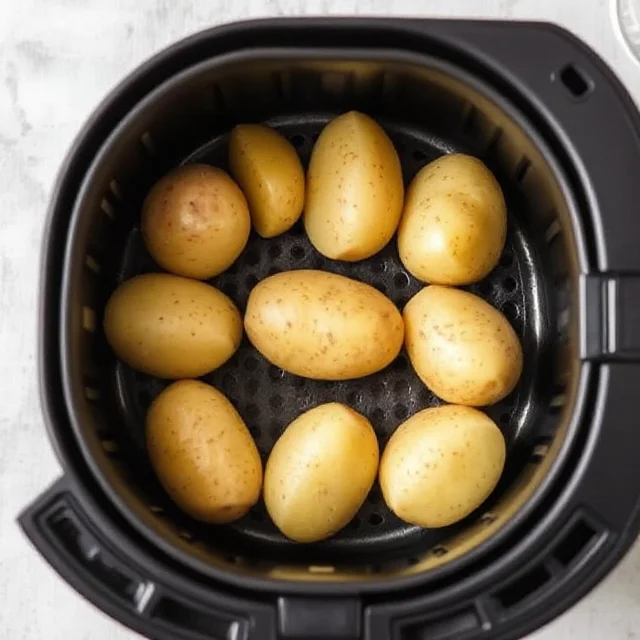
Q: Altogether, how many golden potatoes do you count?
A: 10